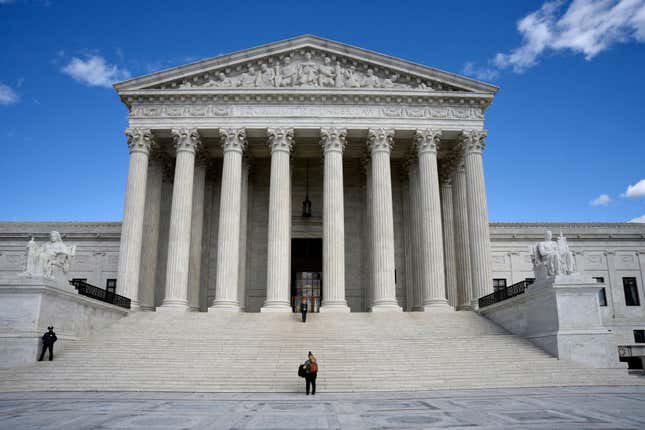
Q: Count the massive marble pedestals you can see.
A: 2